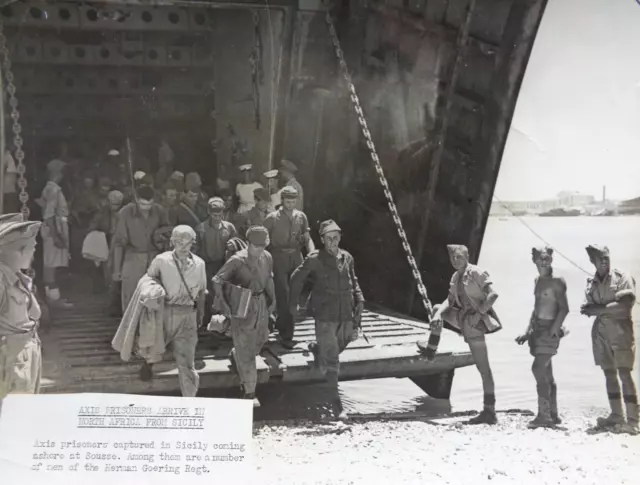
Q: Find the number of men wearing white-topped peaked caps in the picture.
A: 2